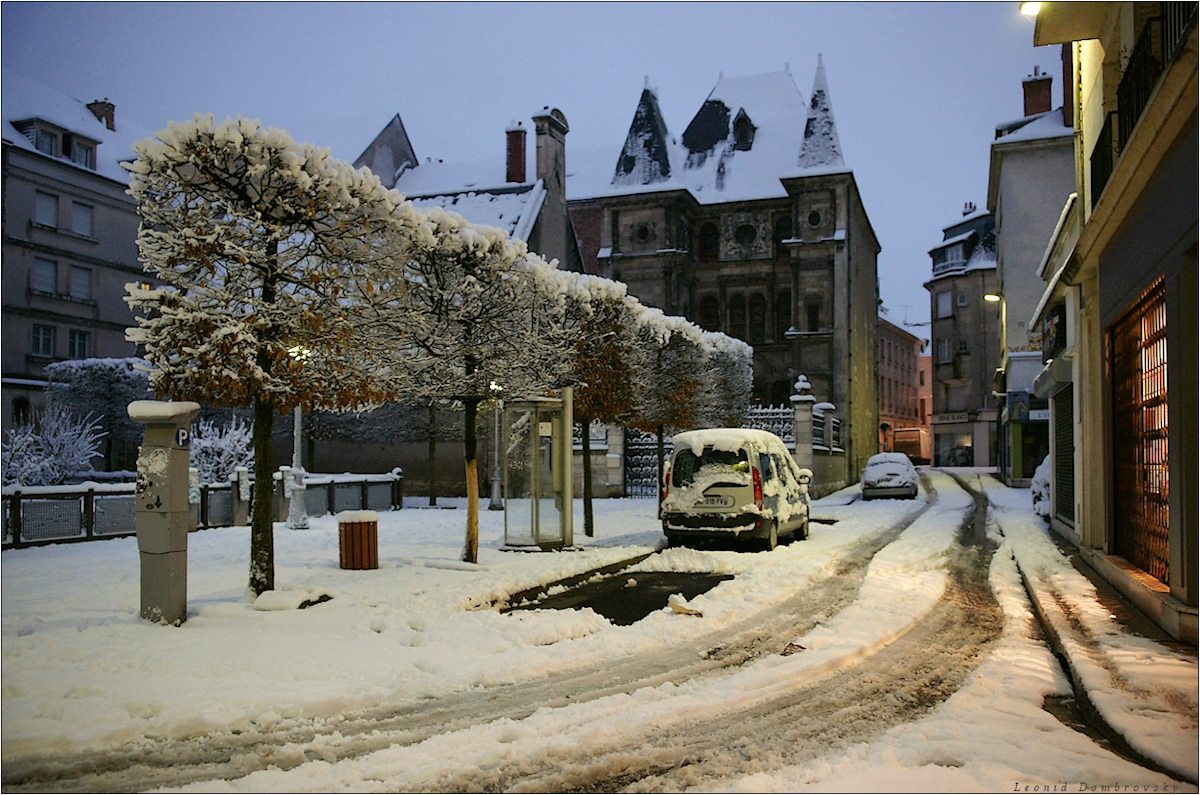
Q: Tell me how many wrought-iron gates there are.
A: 1